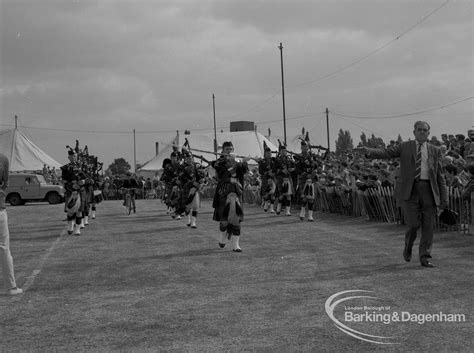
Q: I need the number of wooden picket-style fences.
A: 1